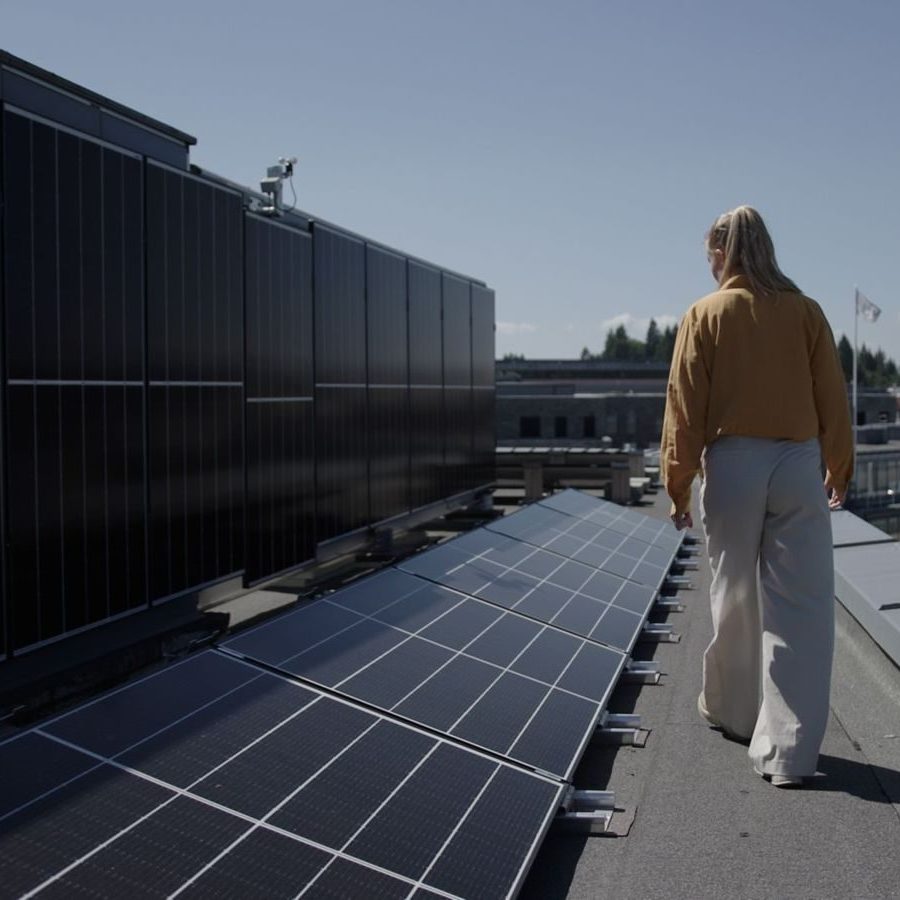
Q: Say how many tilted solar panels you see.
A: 5